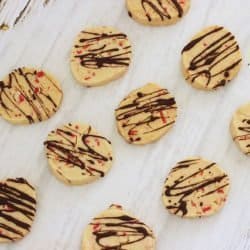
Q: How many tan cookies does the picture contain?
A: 10